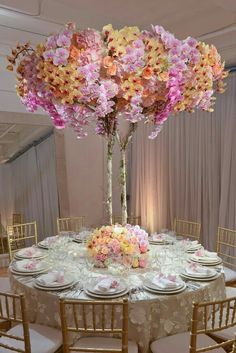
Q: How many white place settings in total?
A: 11